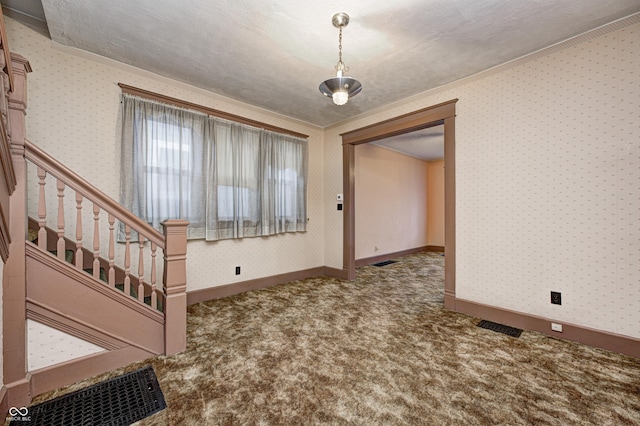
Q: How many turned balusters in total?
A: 8